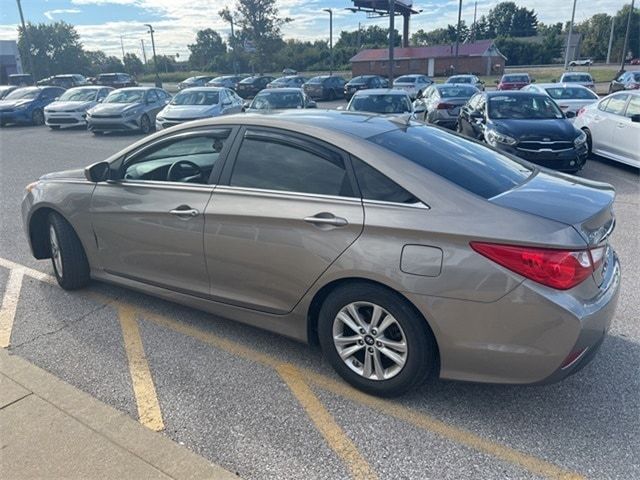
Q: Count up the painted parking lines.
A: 4